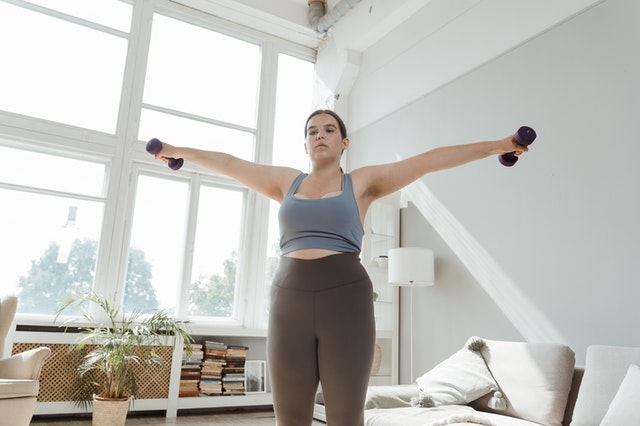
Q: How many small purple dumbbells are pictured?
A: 2